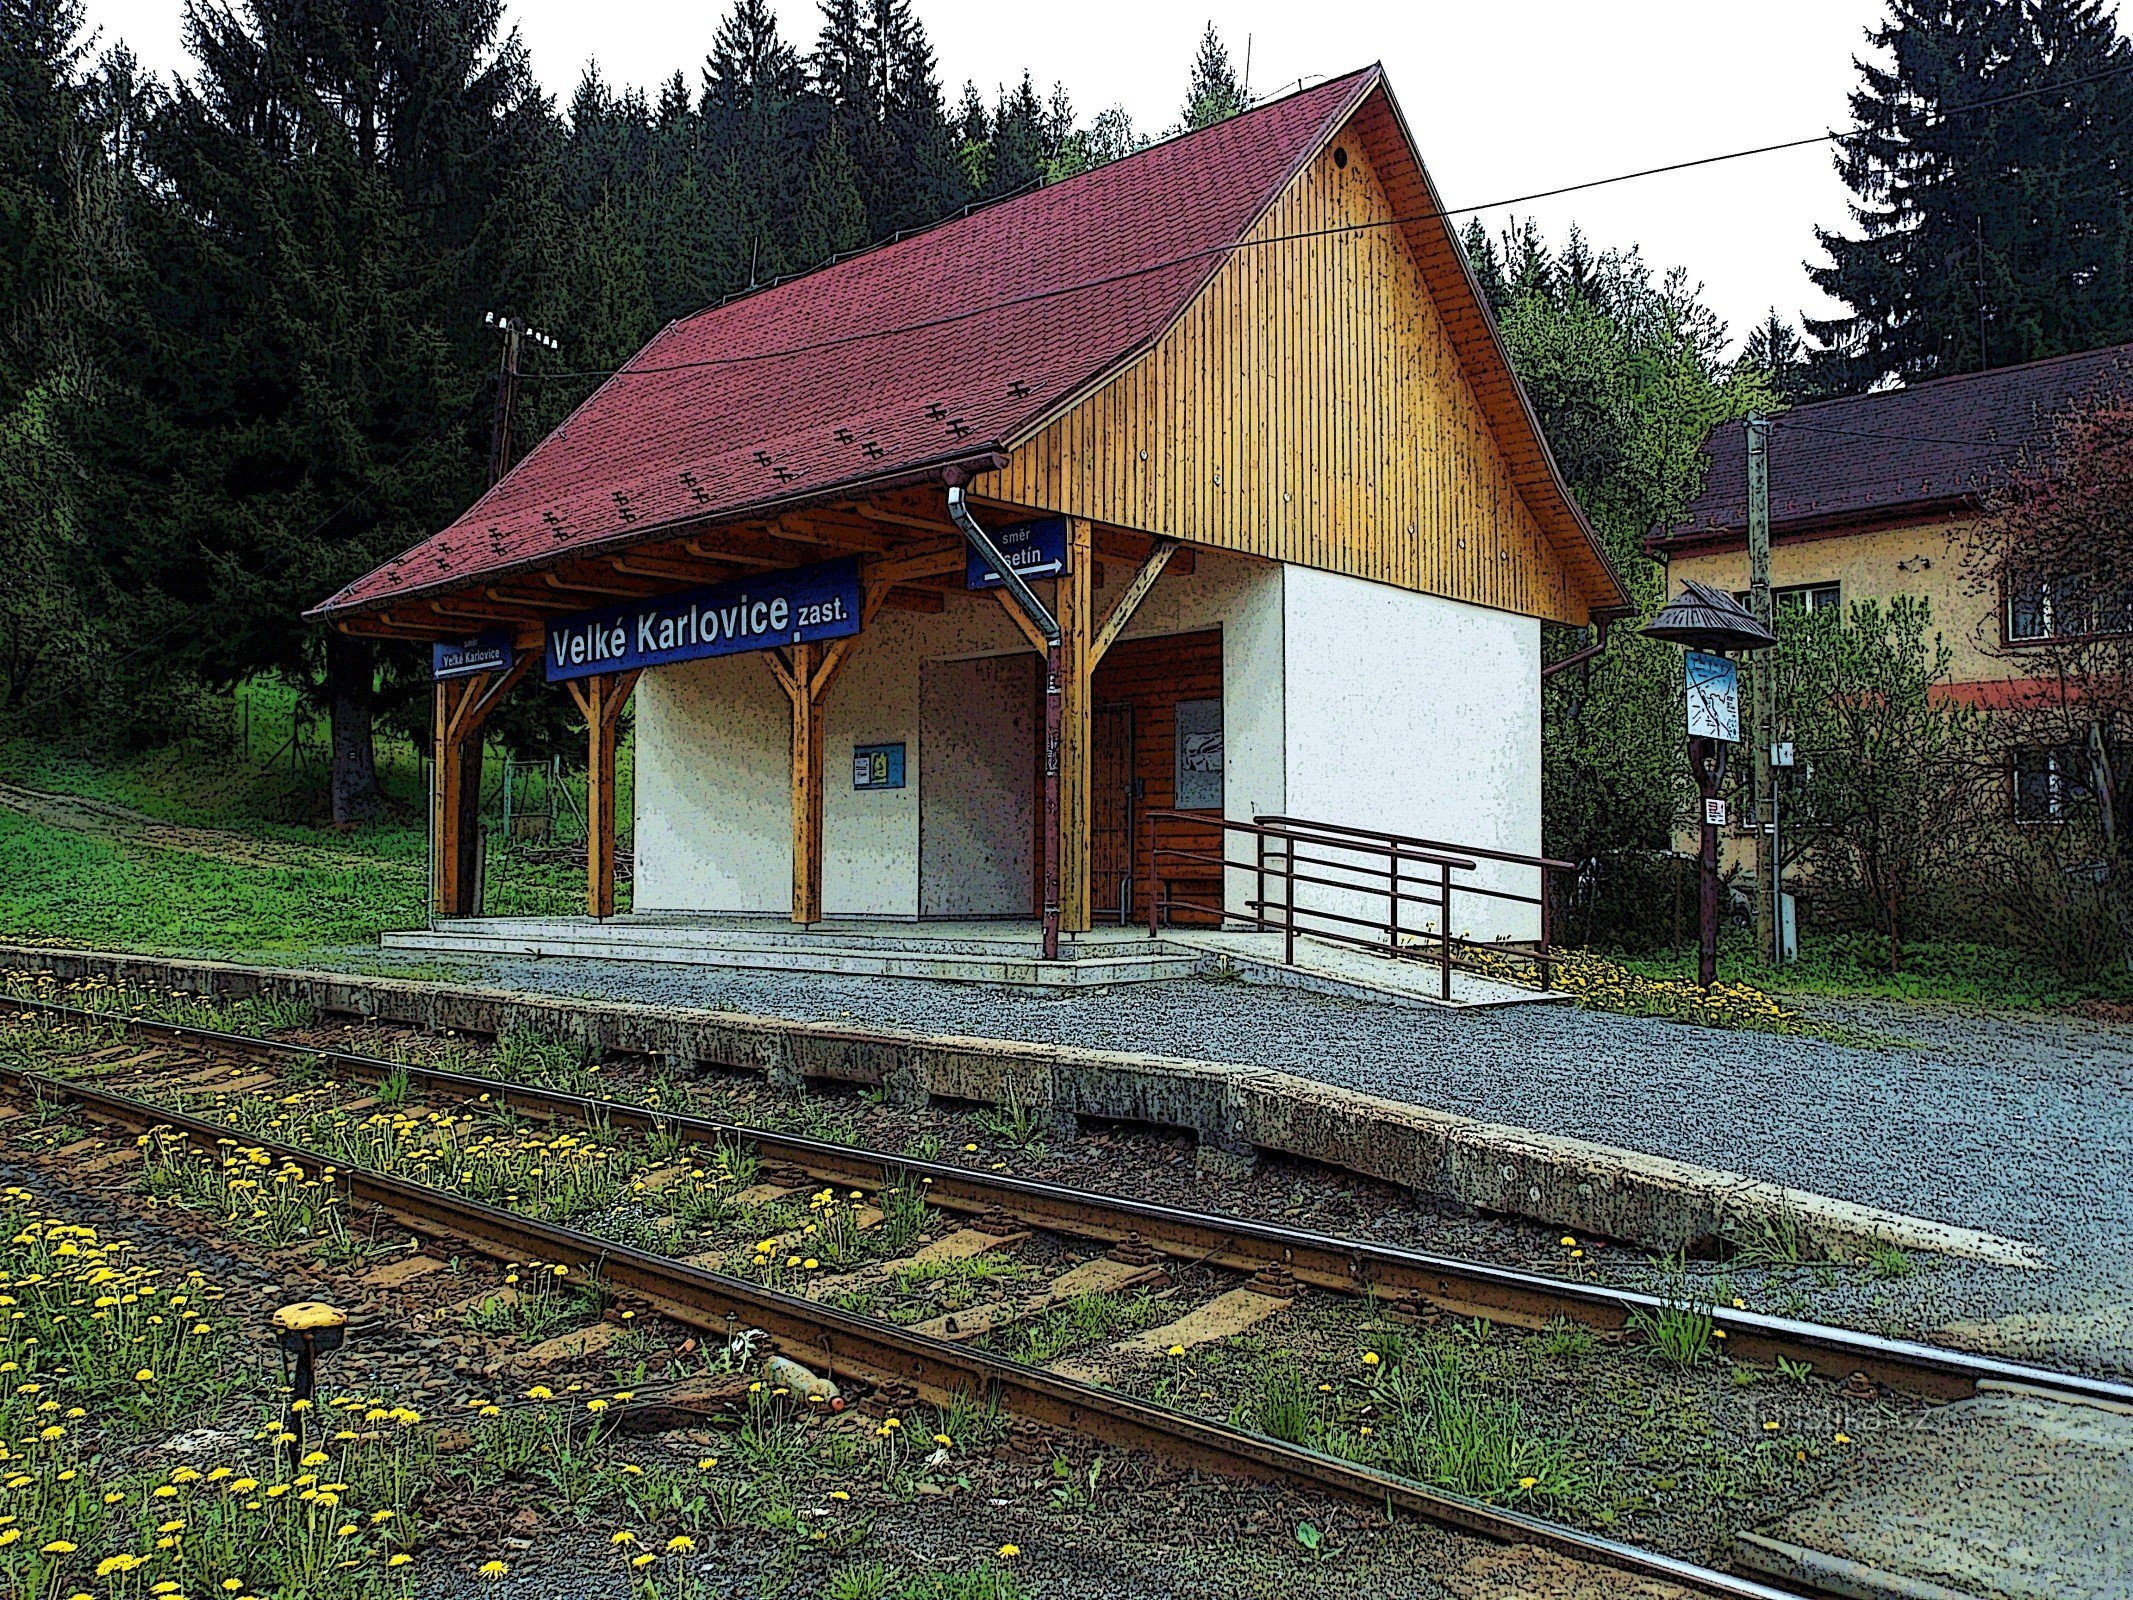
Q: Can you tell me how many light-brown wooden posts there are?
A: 4